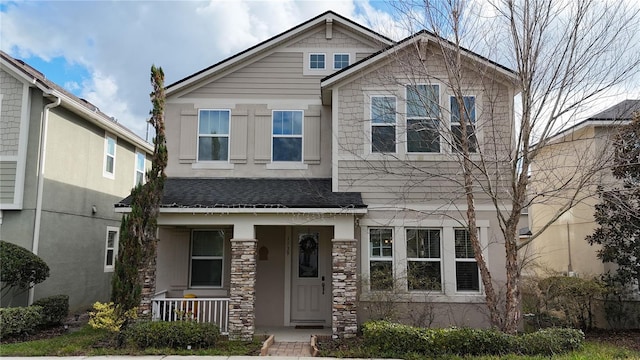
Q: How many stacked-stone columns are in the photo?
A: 3